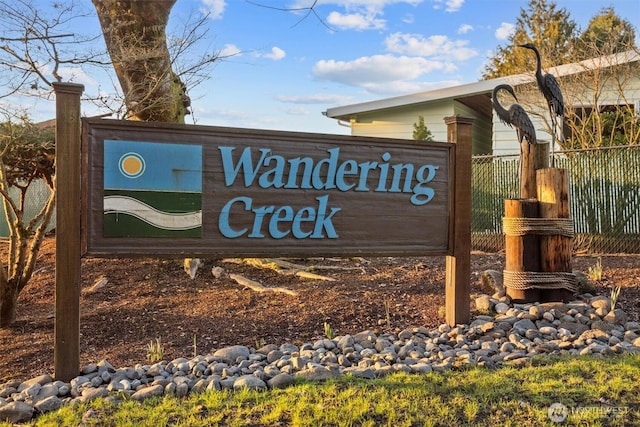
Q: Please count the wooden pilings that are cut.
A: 3